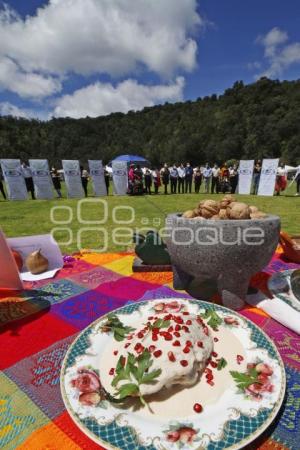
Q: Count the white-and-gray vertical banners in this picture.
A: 7